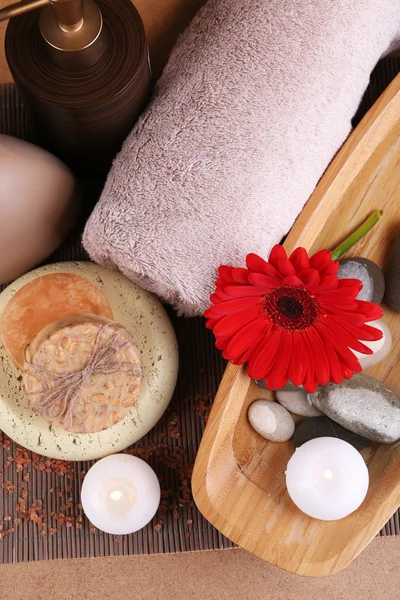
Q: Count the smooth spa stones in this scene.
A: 8